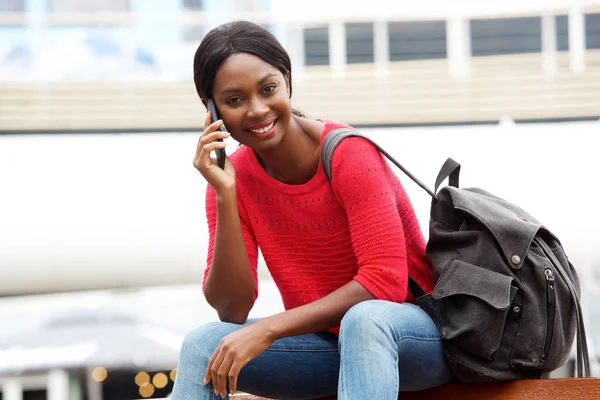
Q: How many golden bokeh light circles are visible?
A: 5